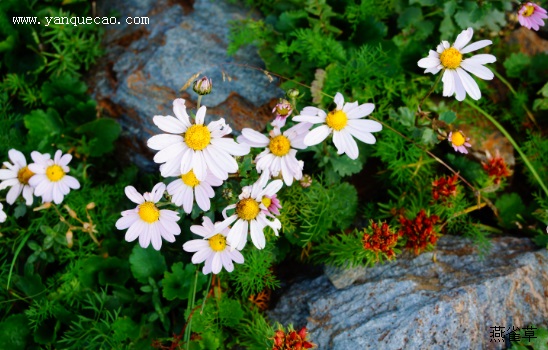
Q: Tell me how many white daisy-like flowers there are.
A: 10